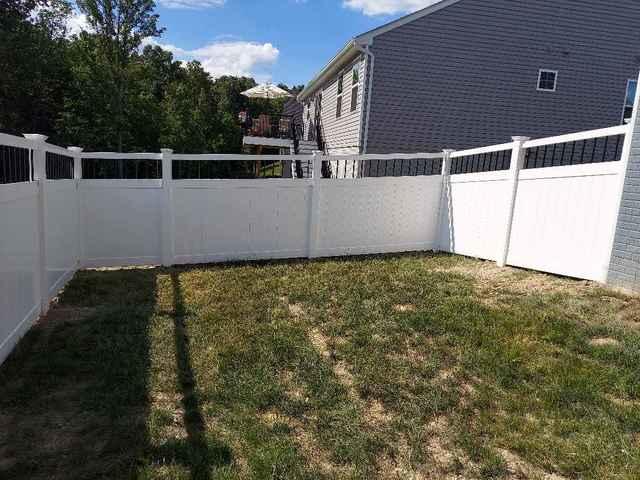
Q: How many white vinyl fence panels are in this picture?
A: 7